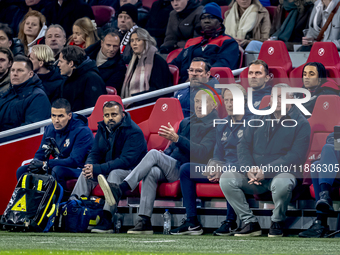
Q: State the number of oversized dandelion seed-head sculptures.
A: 0